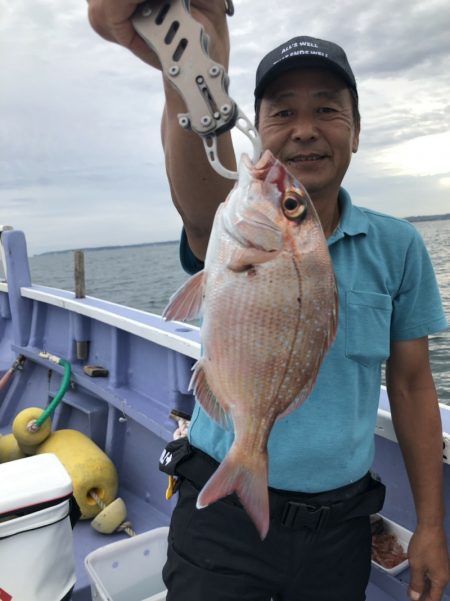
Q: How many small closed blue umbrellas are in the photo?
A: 0